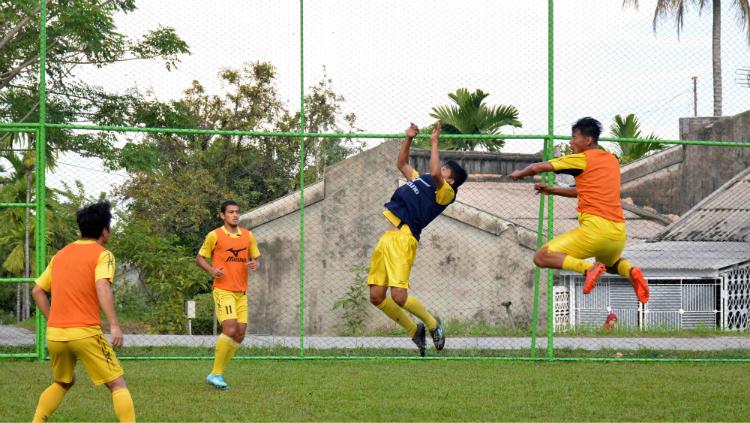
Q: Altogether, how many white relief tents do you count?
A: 0